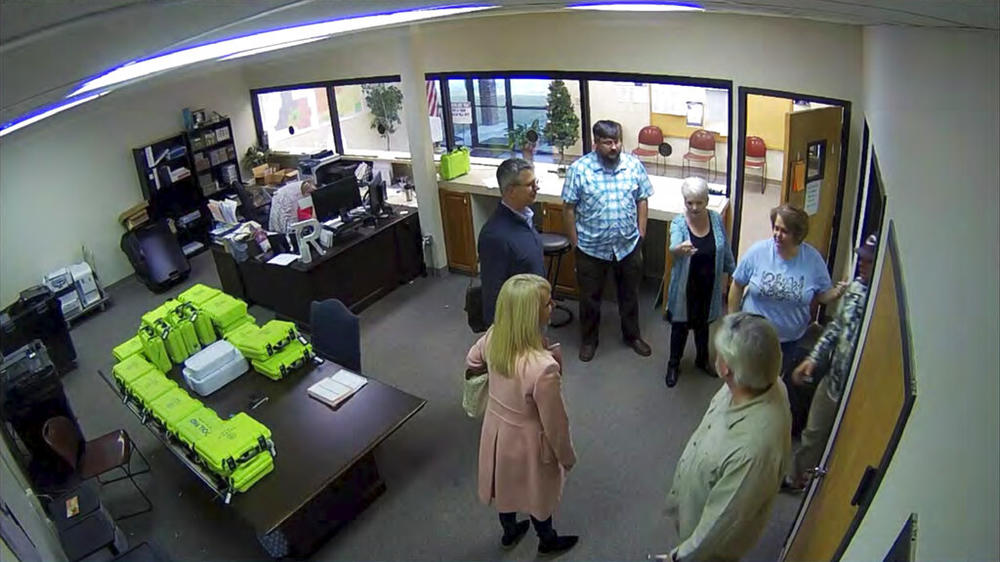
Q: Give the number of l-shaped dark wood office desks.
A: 1